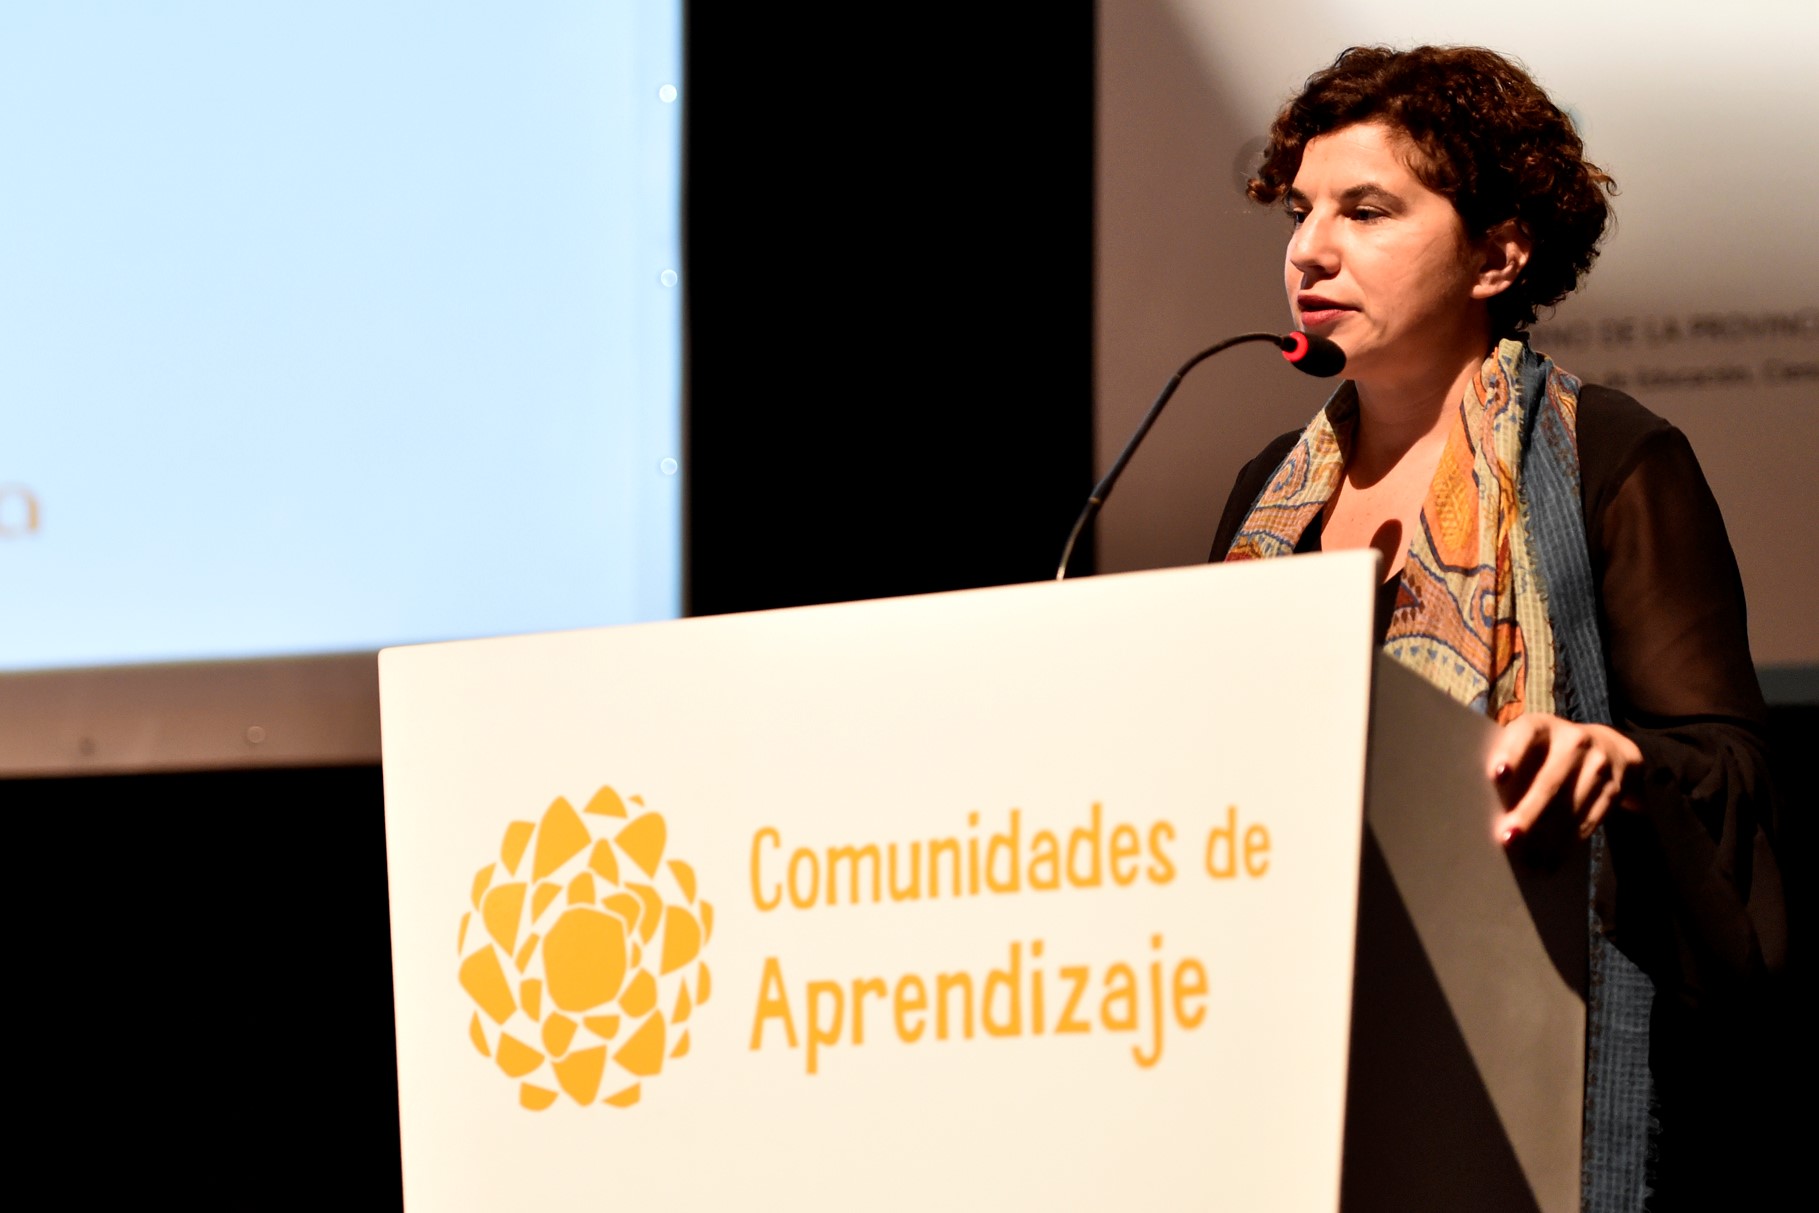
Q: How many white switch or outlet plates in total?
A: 0